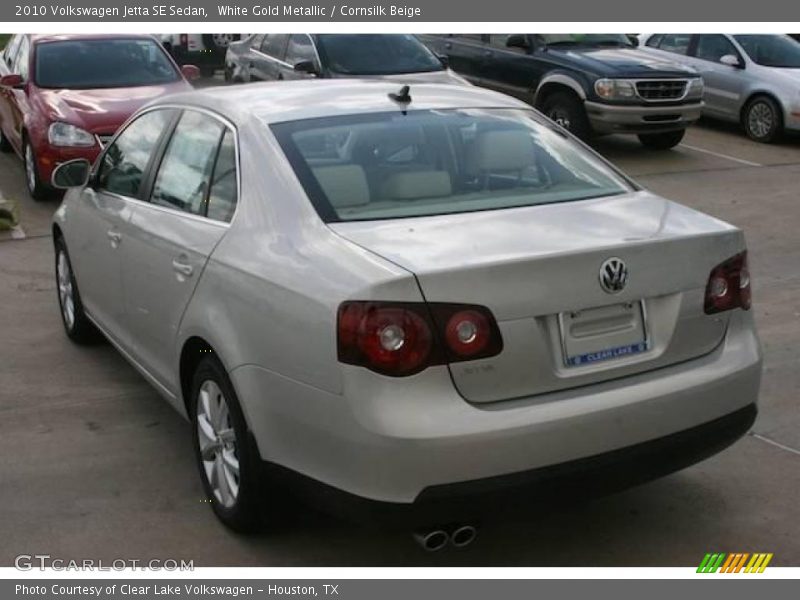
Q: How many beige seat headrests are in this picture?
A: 3